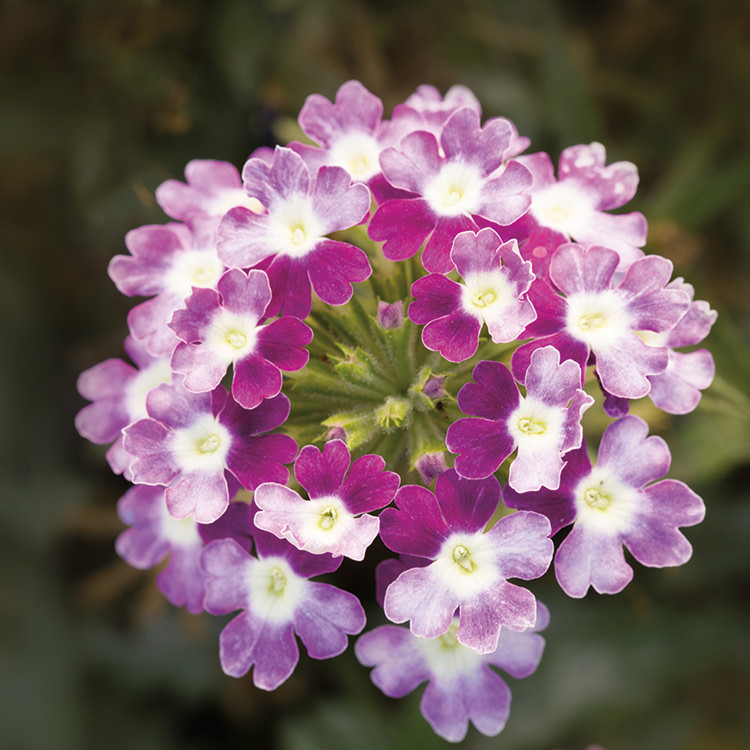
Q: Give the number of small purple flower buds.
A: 4